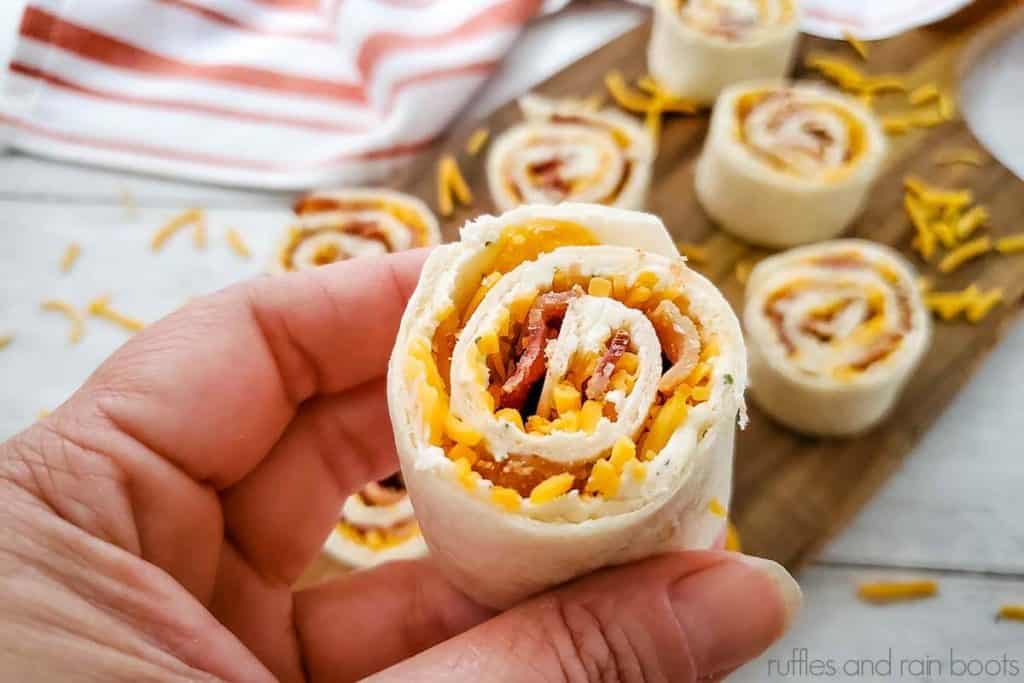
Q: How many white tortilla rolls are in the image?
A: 7